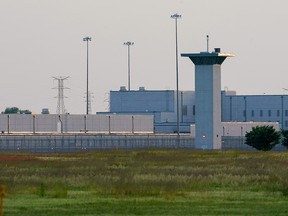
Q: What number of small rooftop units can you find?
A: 2